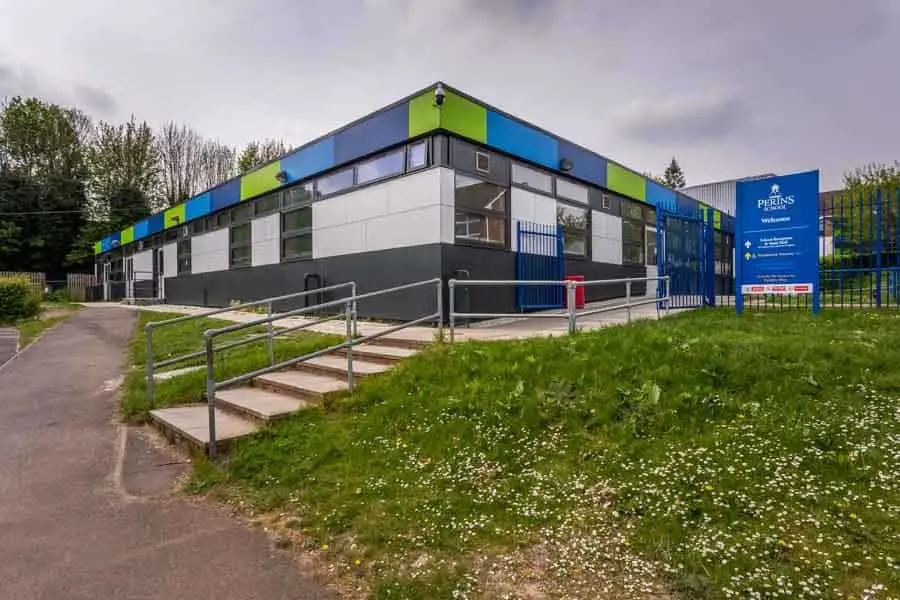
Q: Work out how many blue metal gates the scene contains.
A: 2